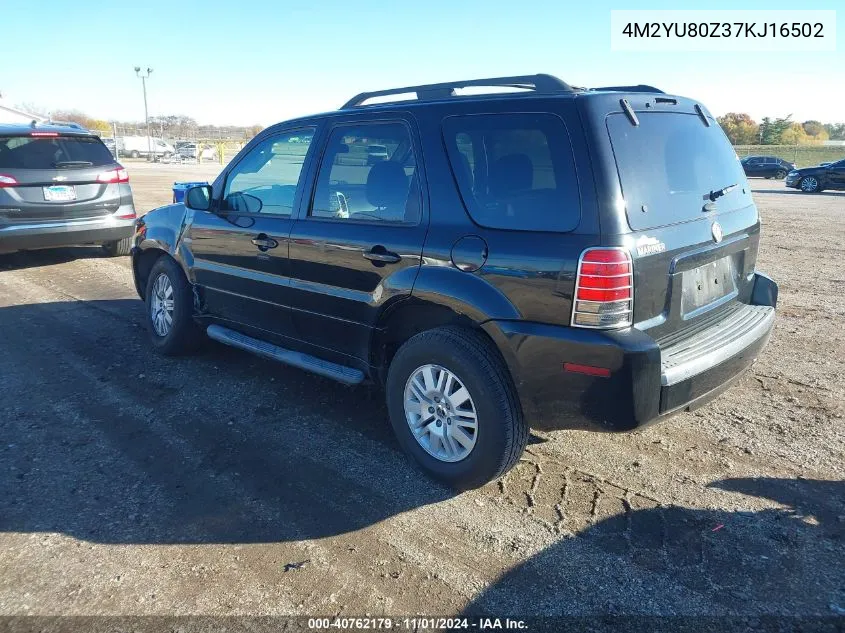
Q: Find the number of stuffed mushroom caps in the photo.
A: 0